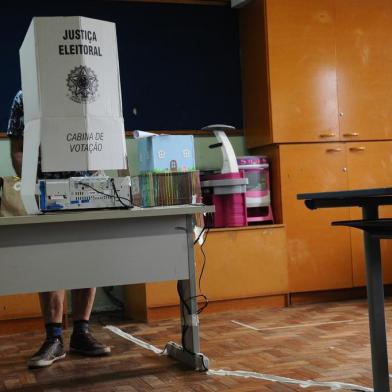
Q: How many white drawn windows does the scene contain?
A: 2